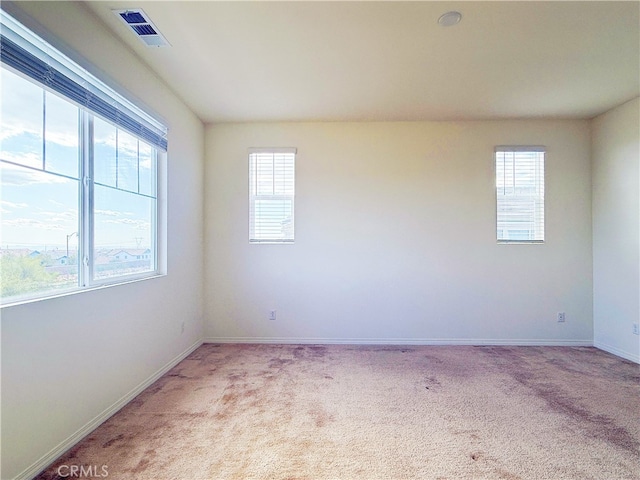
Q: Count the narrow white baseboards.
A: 3